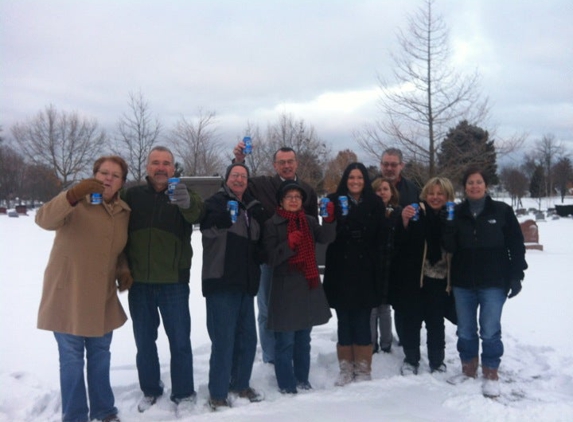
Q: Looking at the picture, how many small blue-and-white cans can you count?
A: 8